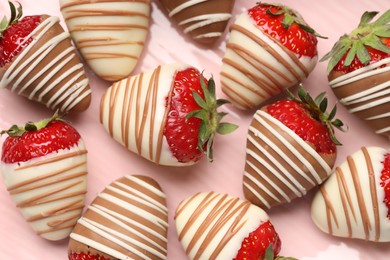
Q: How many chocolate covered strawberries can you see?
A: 11